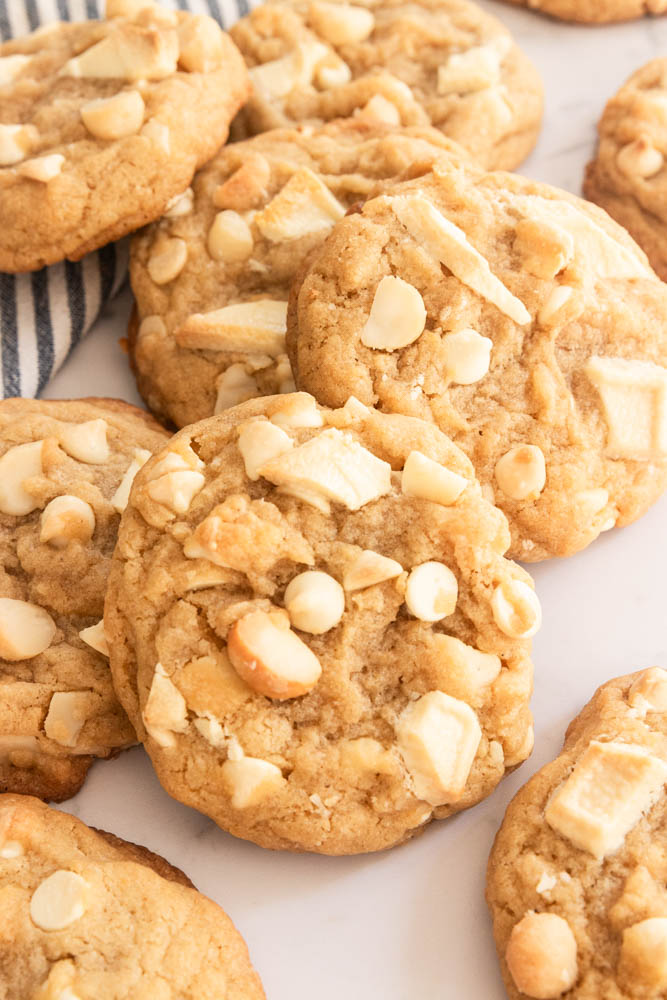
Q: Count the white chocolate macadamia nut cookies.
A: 10